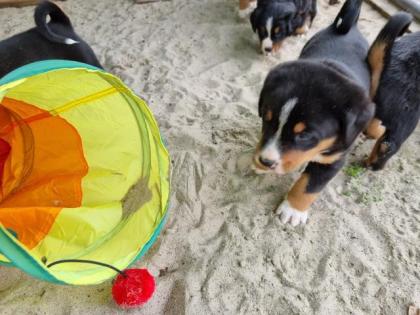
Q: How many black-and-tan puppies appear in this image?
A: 4